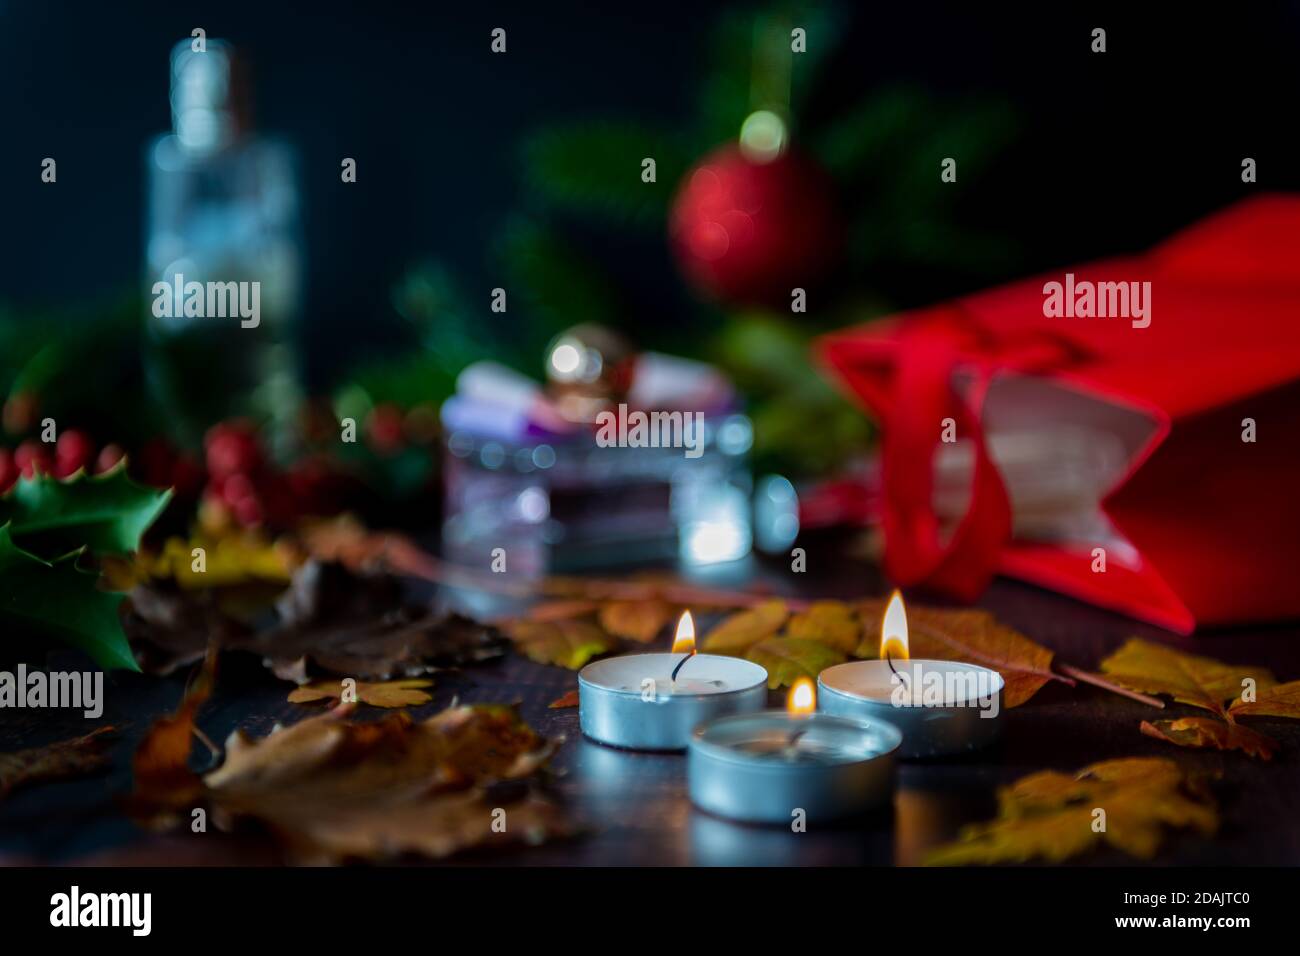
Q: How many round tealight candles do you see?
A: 3